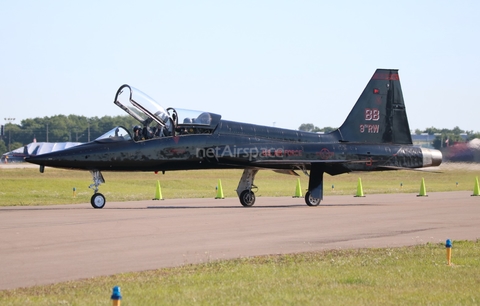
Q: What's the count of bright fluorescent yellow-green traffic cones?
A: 6